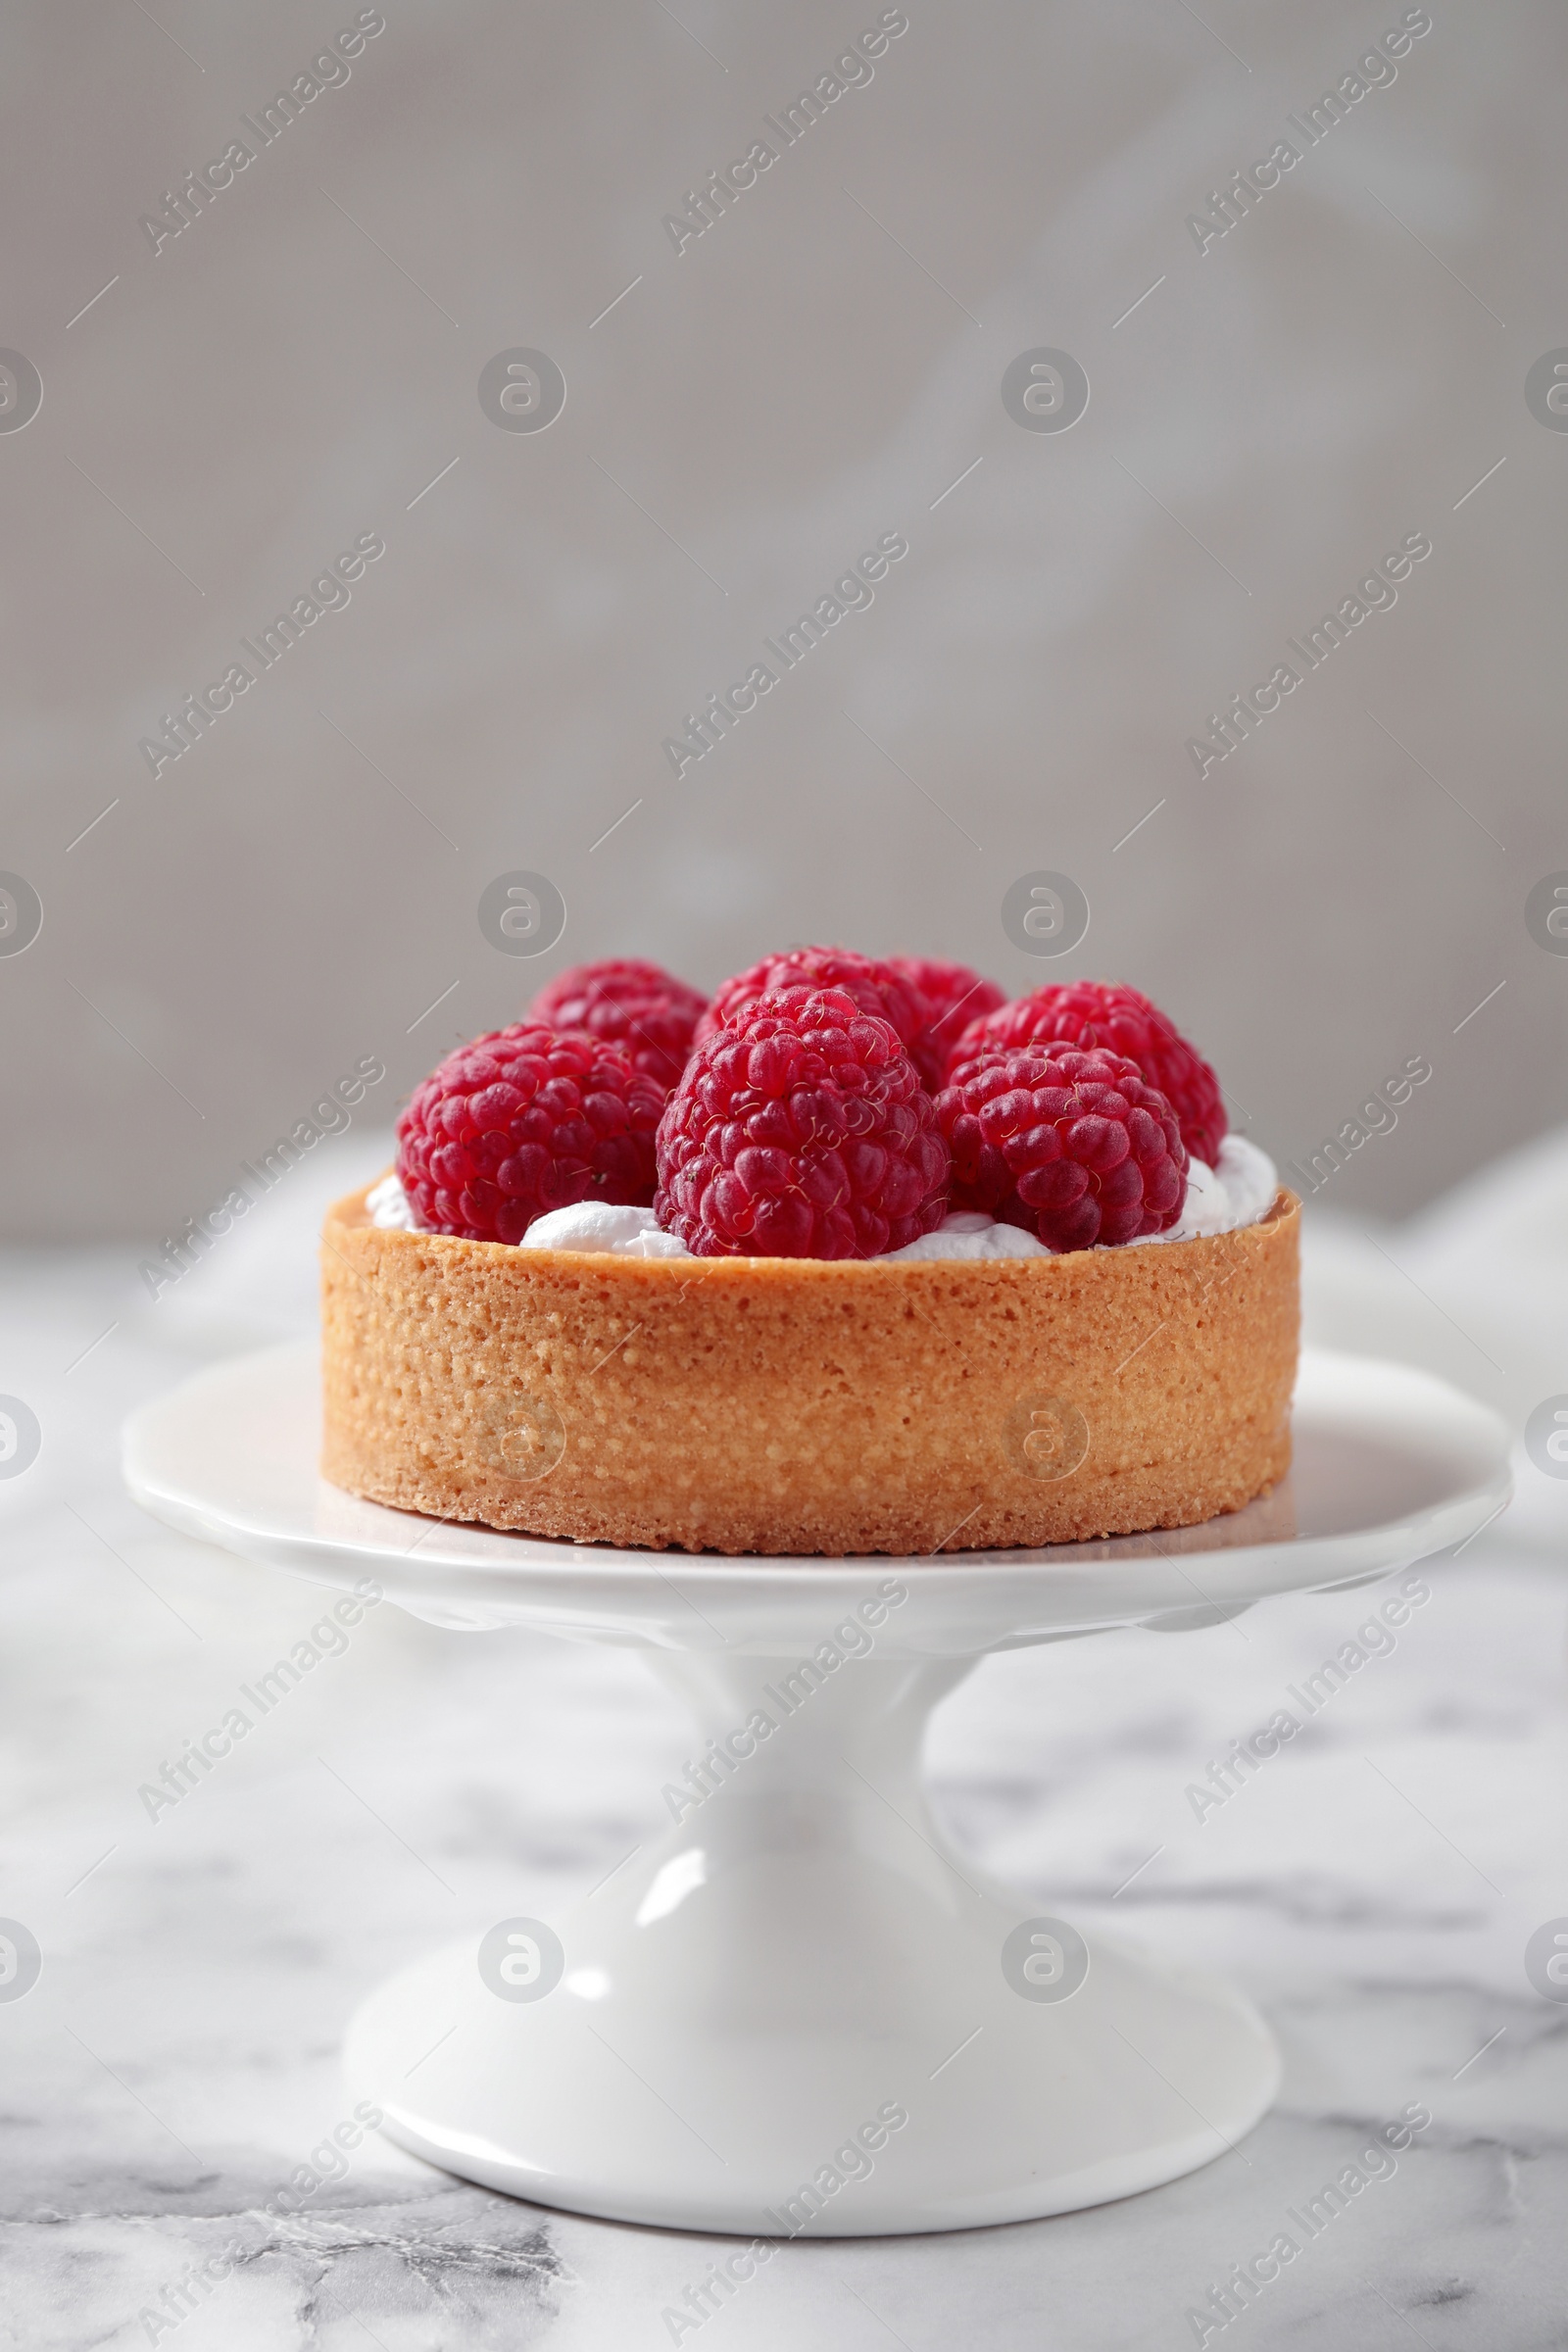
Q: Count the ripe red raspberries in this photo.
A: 7